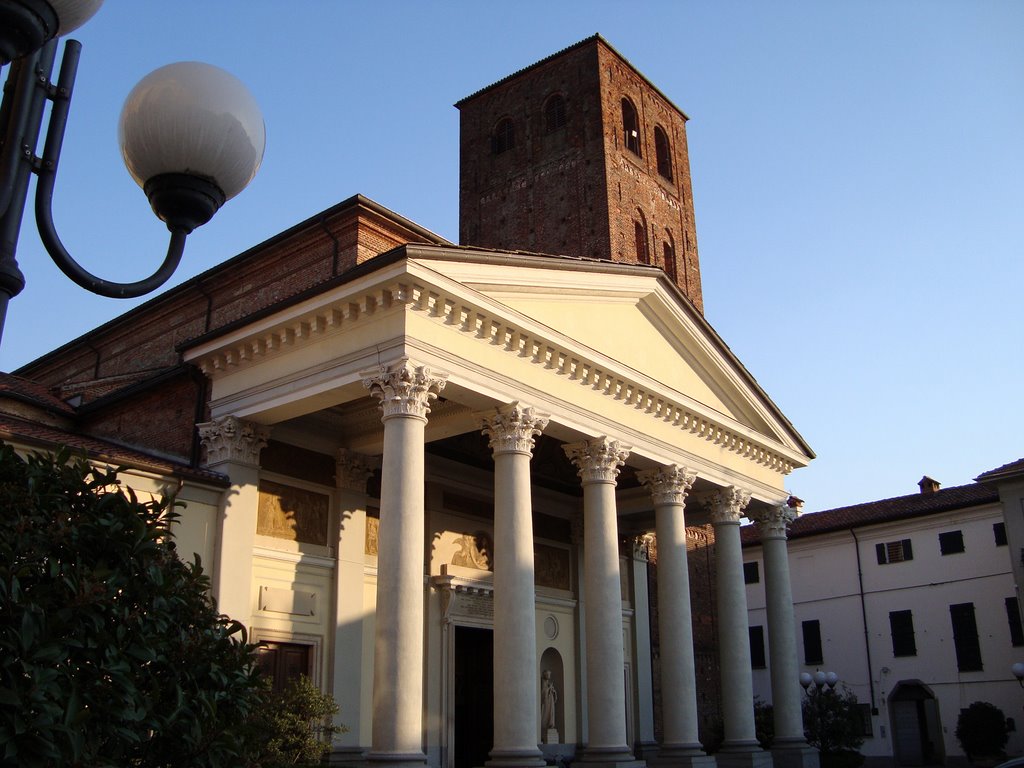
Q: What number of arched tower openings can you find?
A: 6